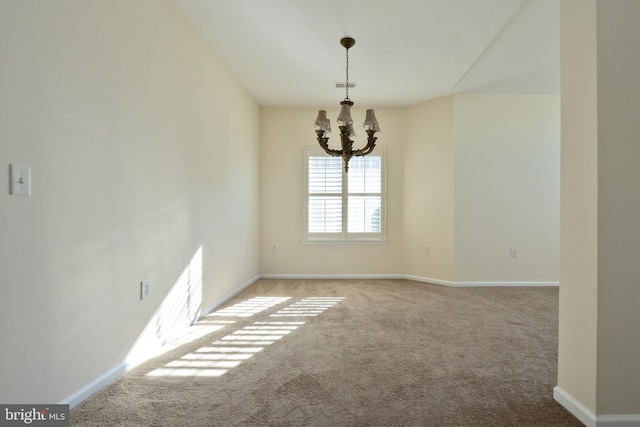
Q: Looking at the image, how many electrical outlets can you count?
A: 4